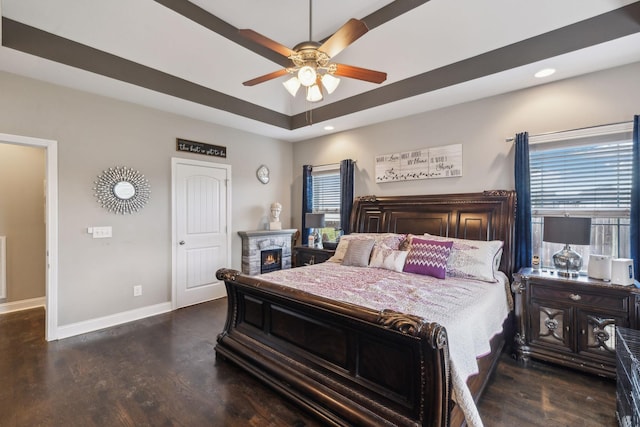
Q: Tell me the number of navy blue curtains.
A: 4